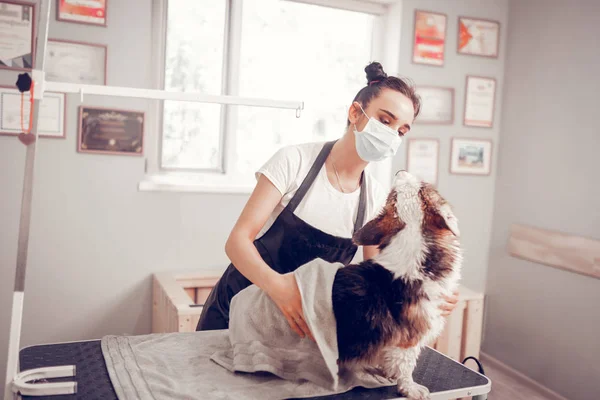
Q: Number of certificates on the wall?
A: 11